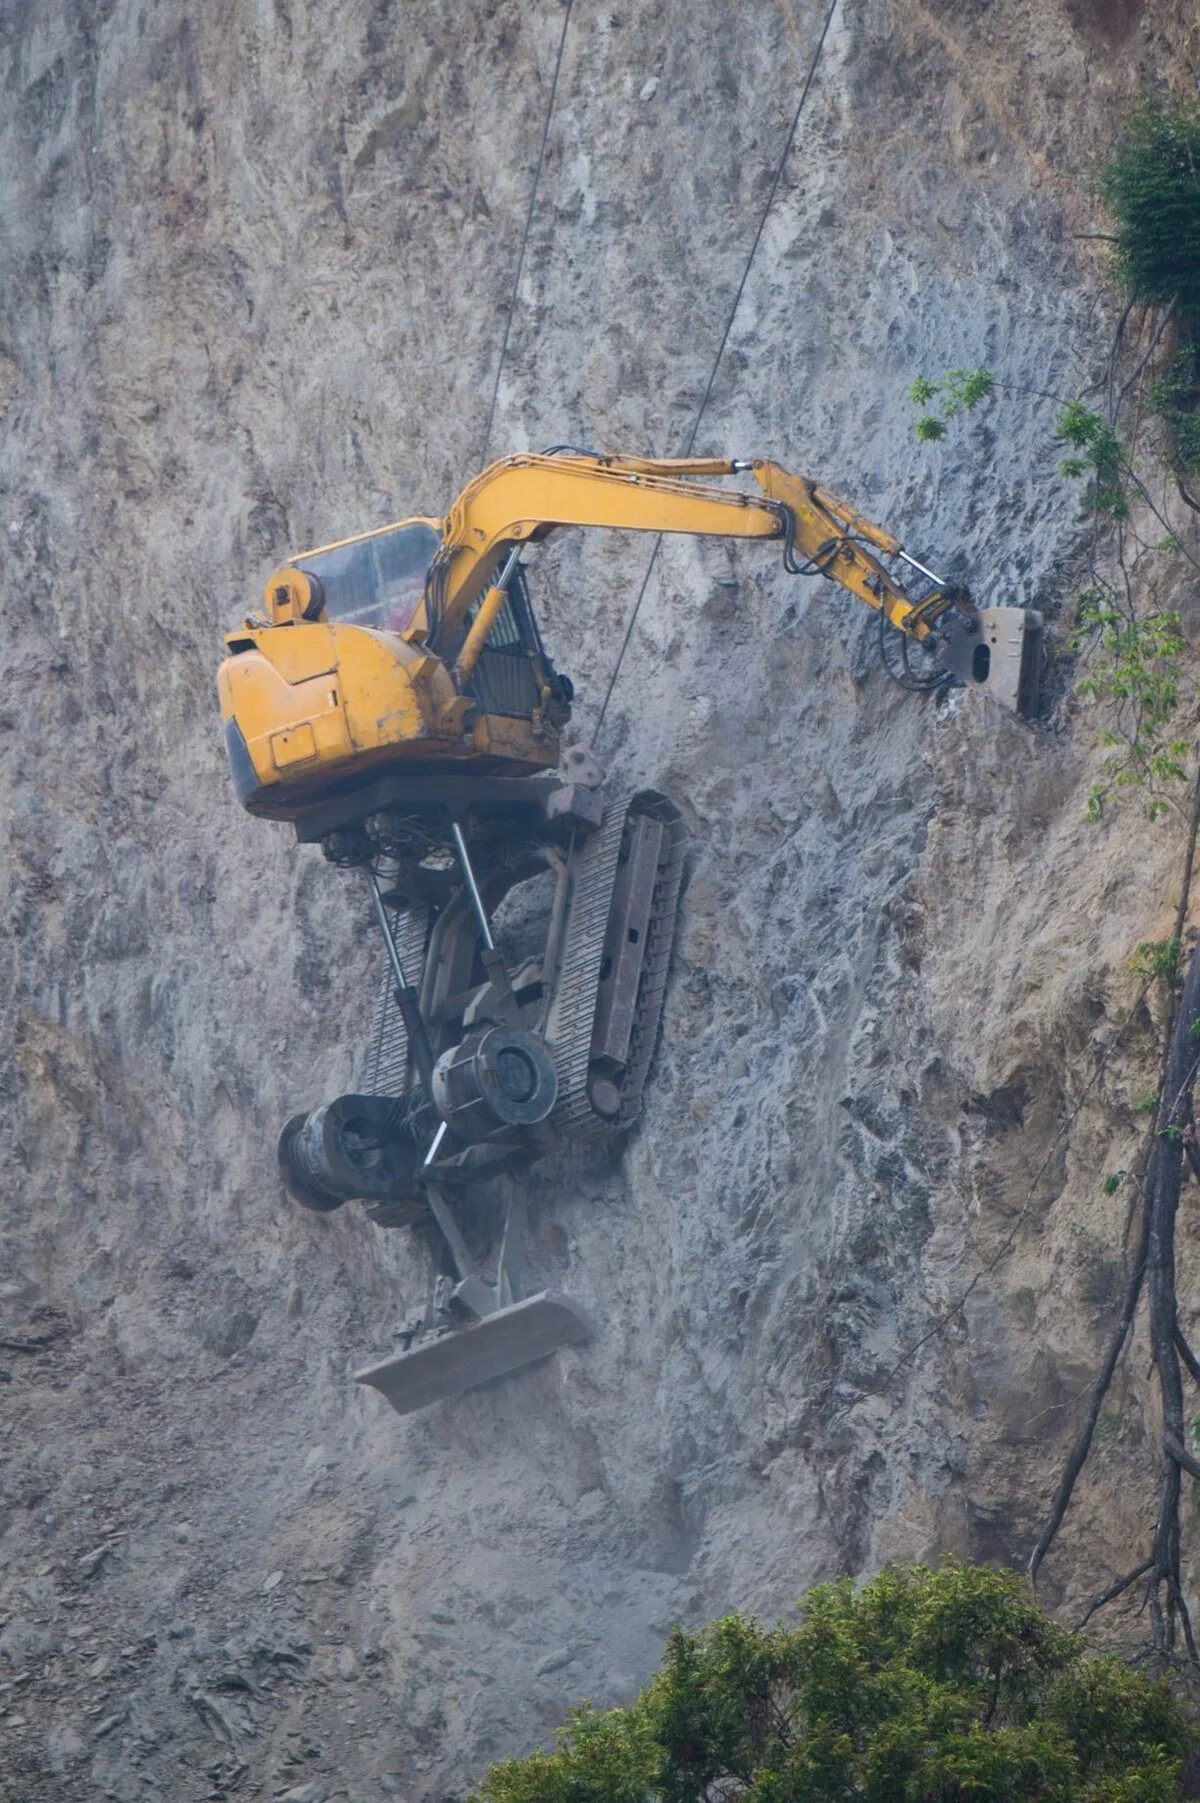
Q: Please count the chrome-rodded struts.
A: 6